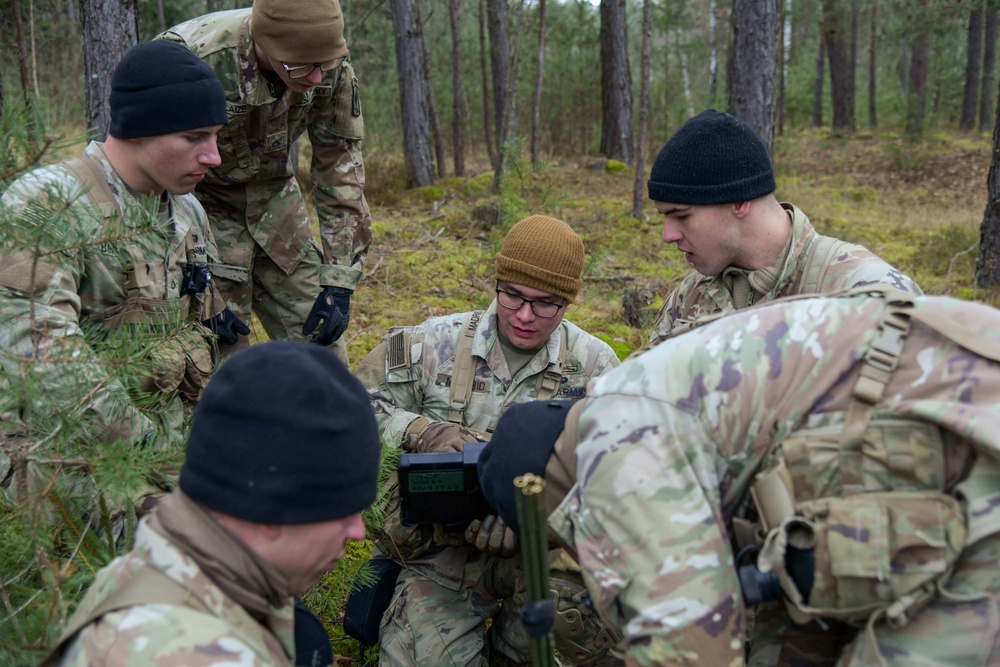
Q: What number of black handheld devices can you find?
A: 1